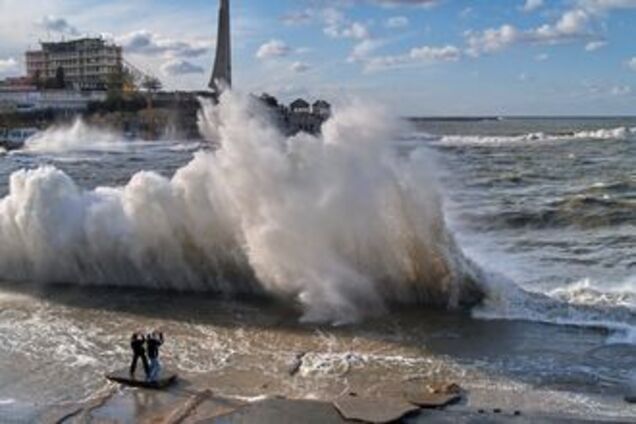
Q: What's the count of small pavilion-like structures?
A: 2